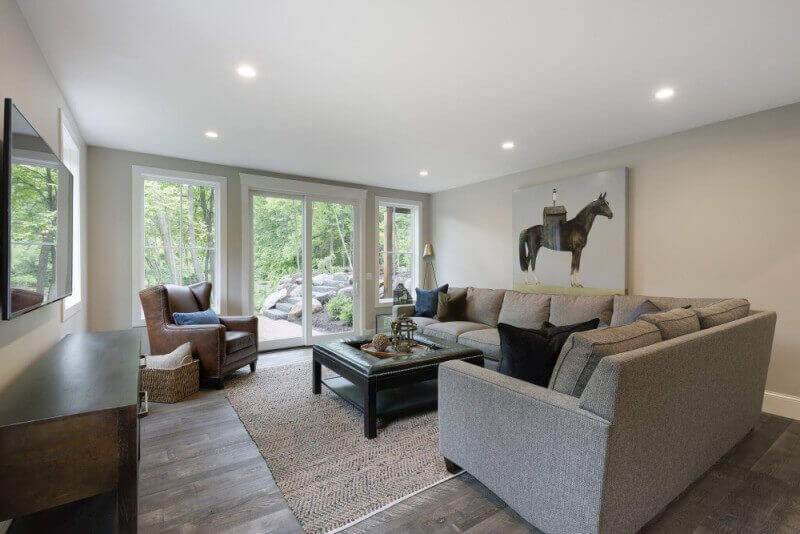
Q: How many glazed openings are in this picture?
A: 4